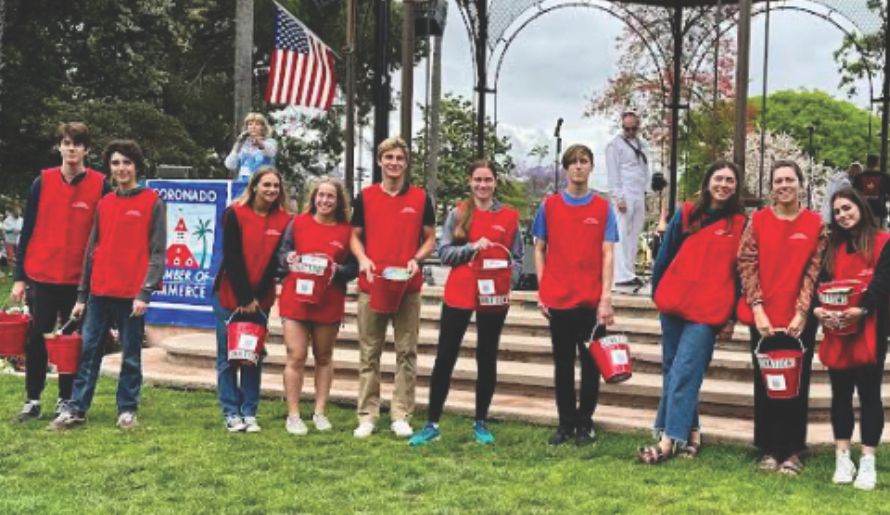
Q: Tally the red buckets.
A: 9